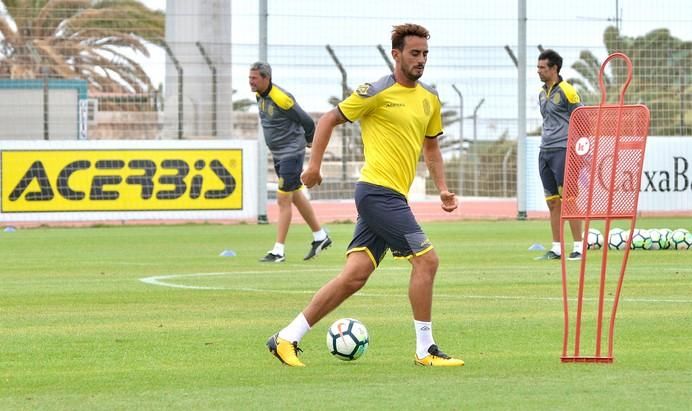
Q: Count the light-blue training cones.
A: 3